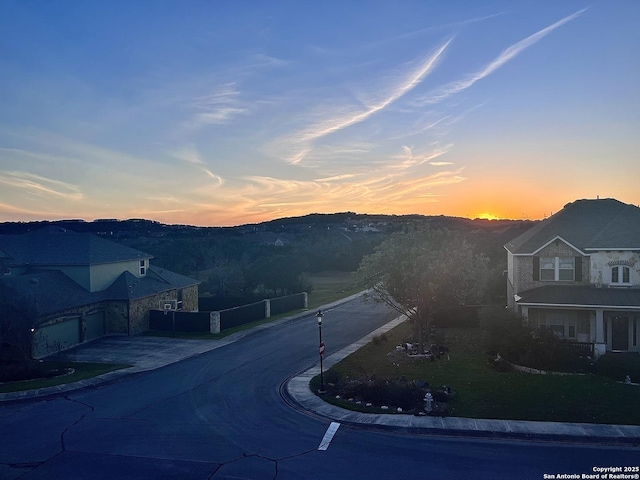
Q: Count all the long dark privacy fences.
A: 1